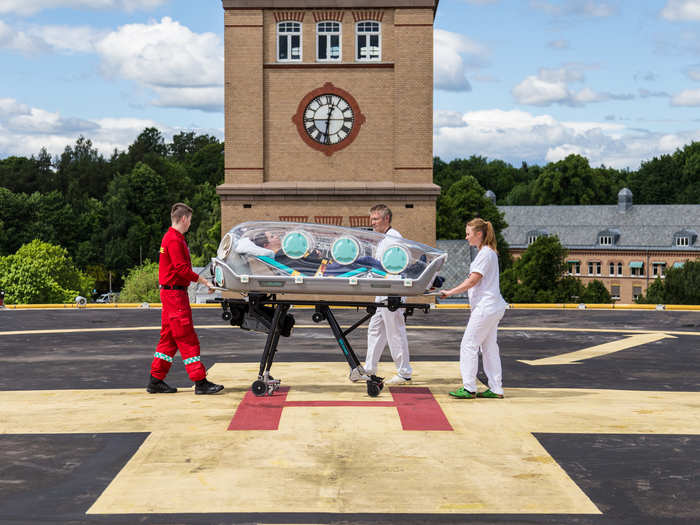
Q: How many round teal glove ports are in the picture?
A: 3